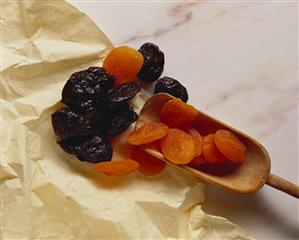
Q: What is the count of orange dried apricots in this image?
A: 9